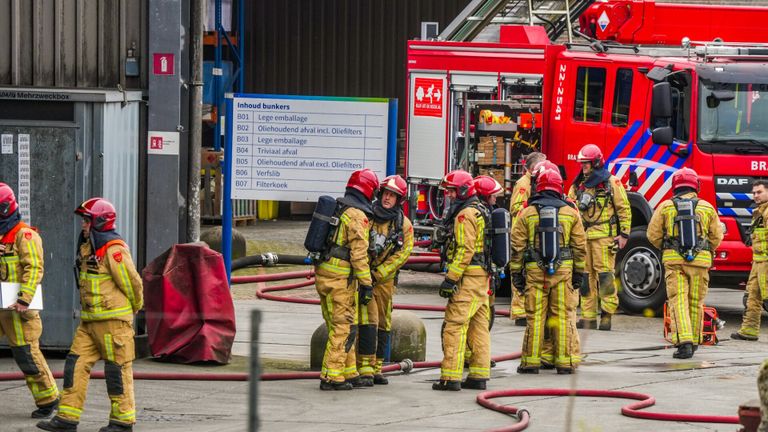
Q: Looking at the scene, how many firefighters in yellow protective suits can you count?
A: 12